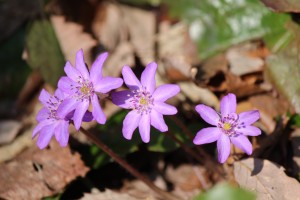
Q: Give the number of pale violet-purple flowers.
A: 4